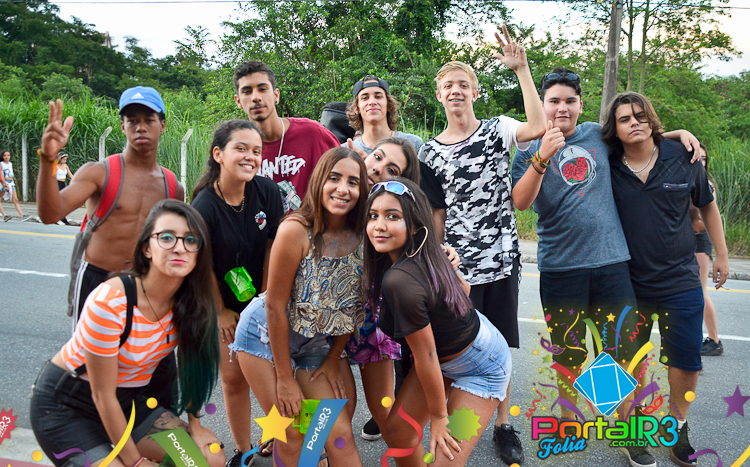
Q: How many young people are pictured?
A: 11